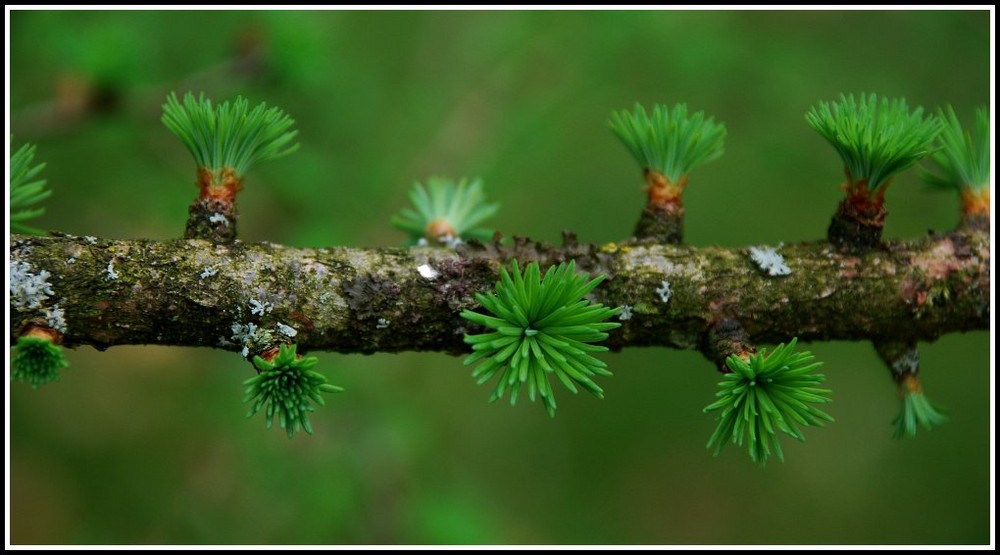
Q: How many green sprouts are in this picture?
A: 11